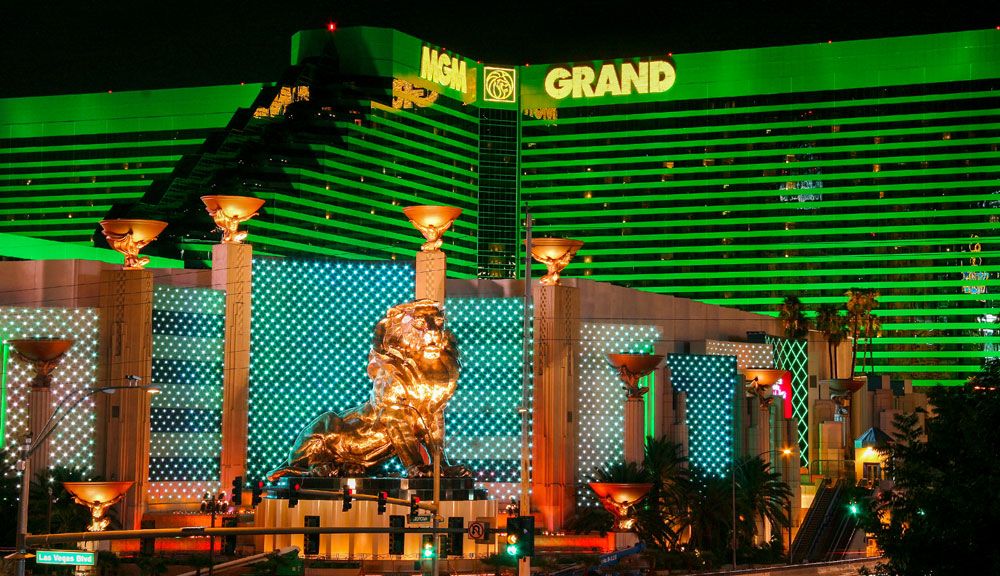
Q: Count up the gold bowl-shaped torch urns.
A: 10